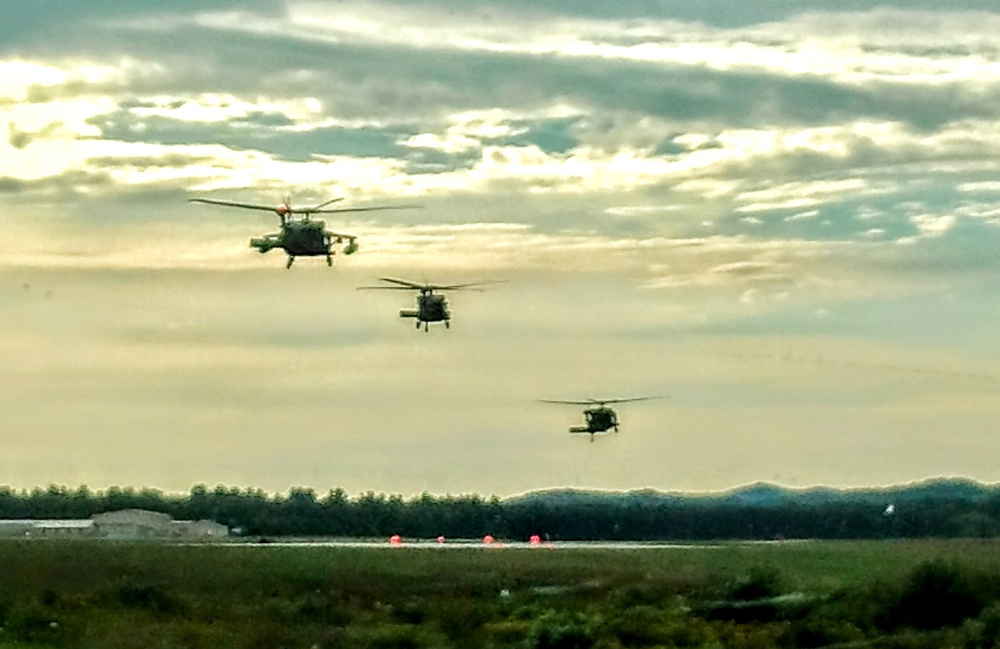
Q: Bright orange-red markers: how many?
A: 4